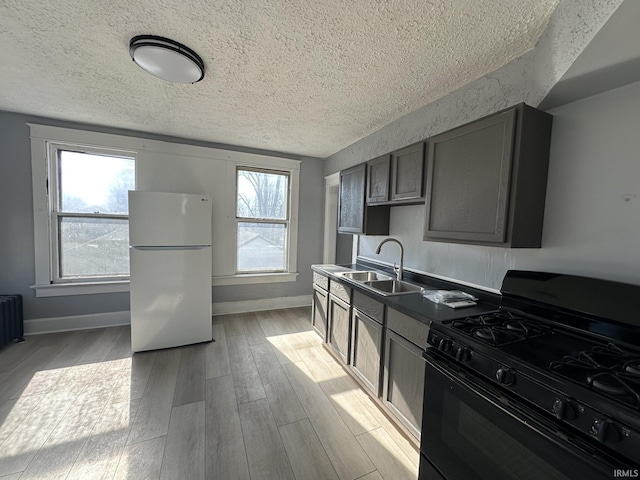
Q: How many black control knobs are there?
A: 5